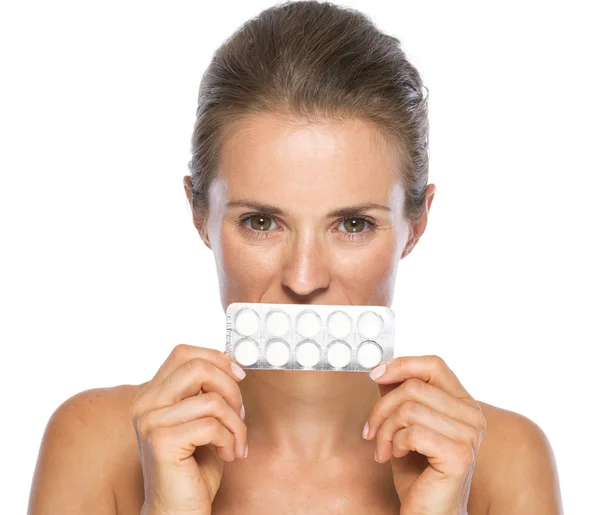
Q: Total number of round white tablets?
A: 10